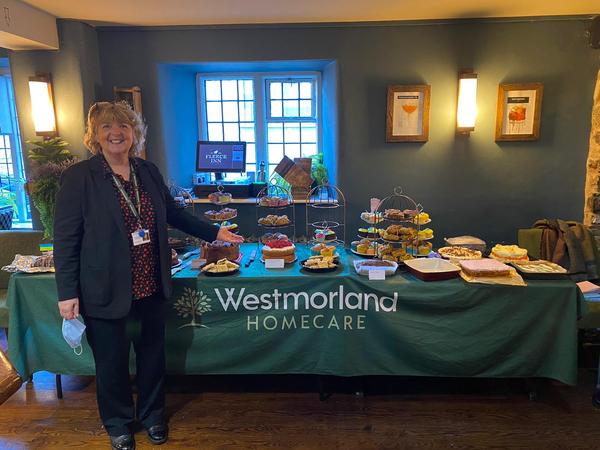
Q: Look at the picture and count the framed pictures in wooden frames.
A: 2